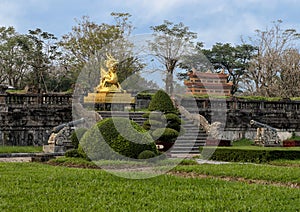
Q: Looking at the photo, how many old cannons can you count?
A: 2